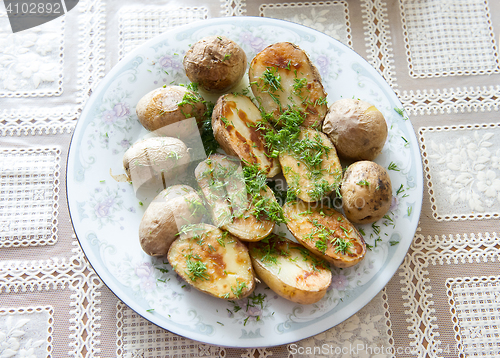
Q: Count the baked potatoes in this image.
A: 13